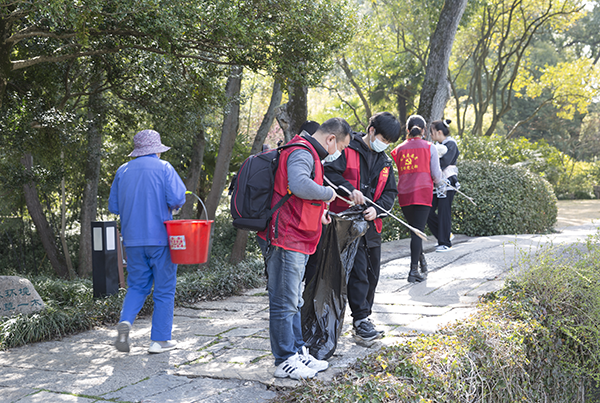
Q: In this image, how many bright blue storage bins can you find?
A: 0